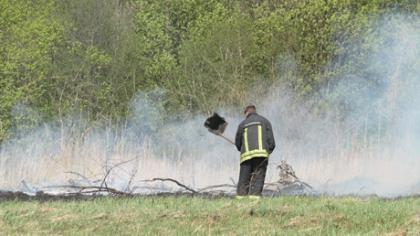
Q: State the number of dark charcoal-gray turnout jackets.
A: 1